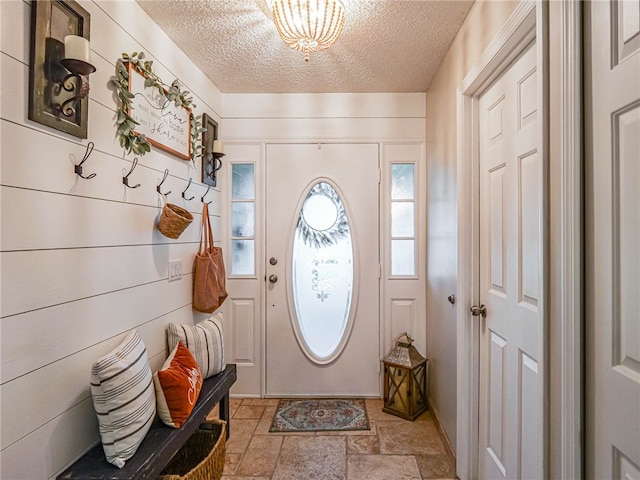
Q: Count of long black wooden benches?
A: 1